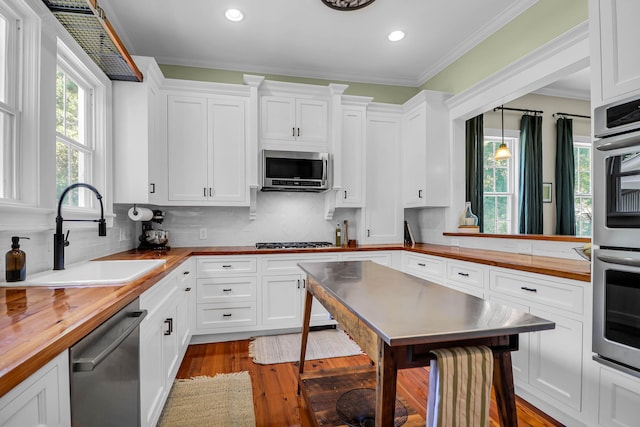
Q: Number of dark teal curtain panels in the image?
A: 3